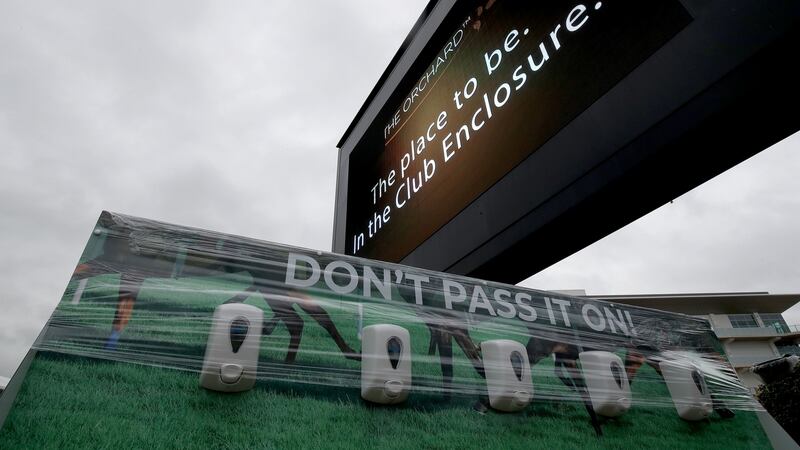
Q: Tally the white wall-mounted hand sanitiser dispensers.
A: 5